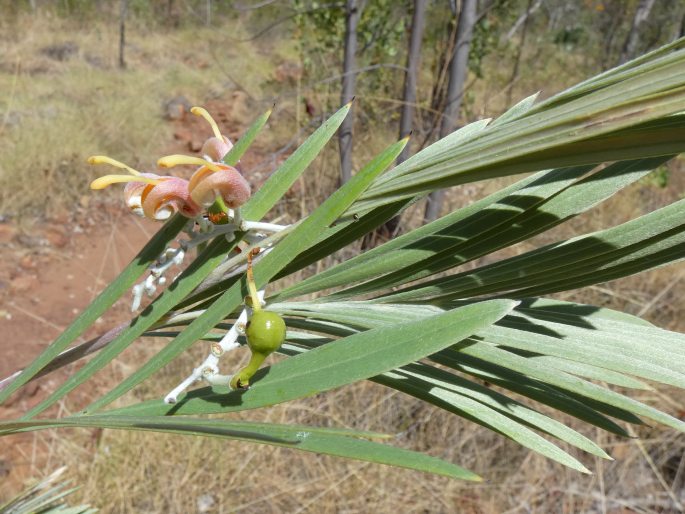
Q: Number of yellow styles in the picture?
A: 4